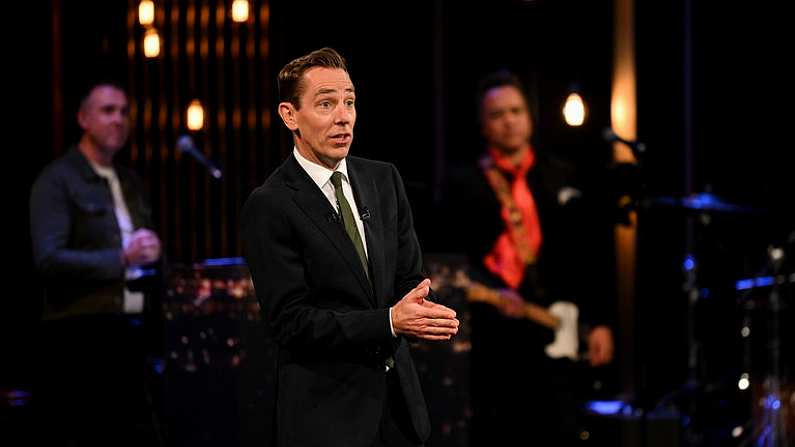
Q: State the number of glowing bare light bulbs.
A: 5